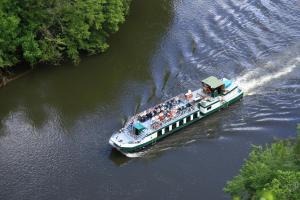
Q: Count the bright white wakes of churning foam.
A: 1